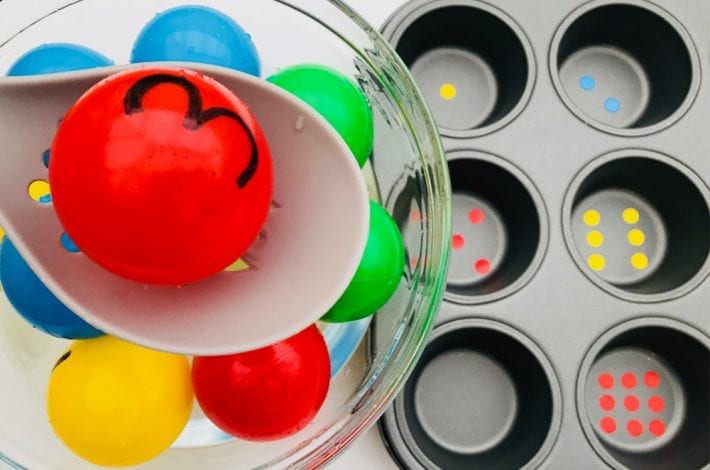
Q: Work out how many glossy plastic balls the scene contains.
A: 8